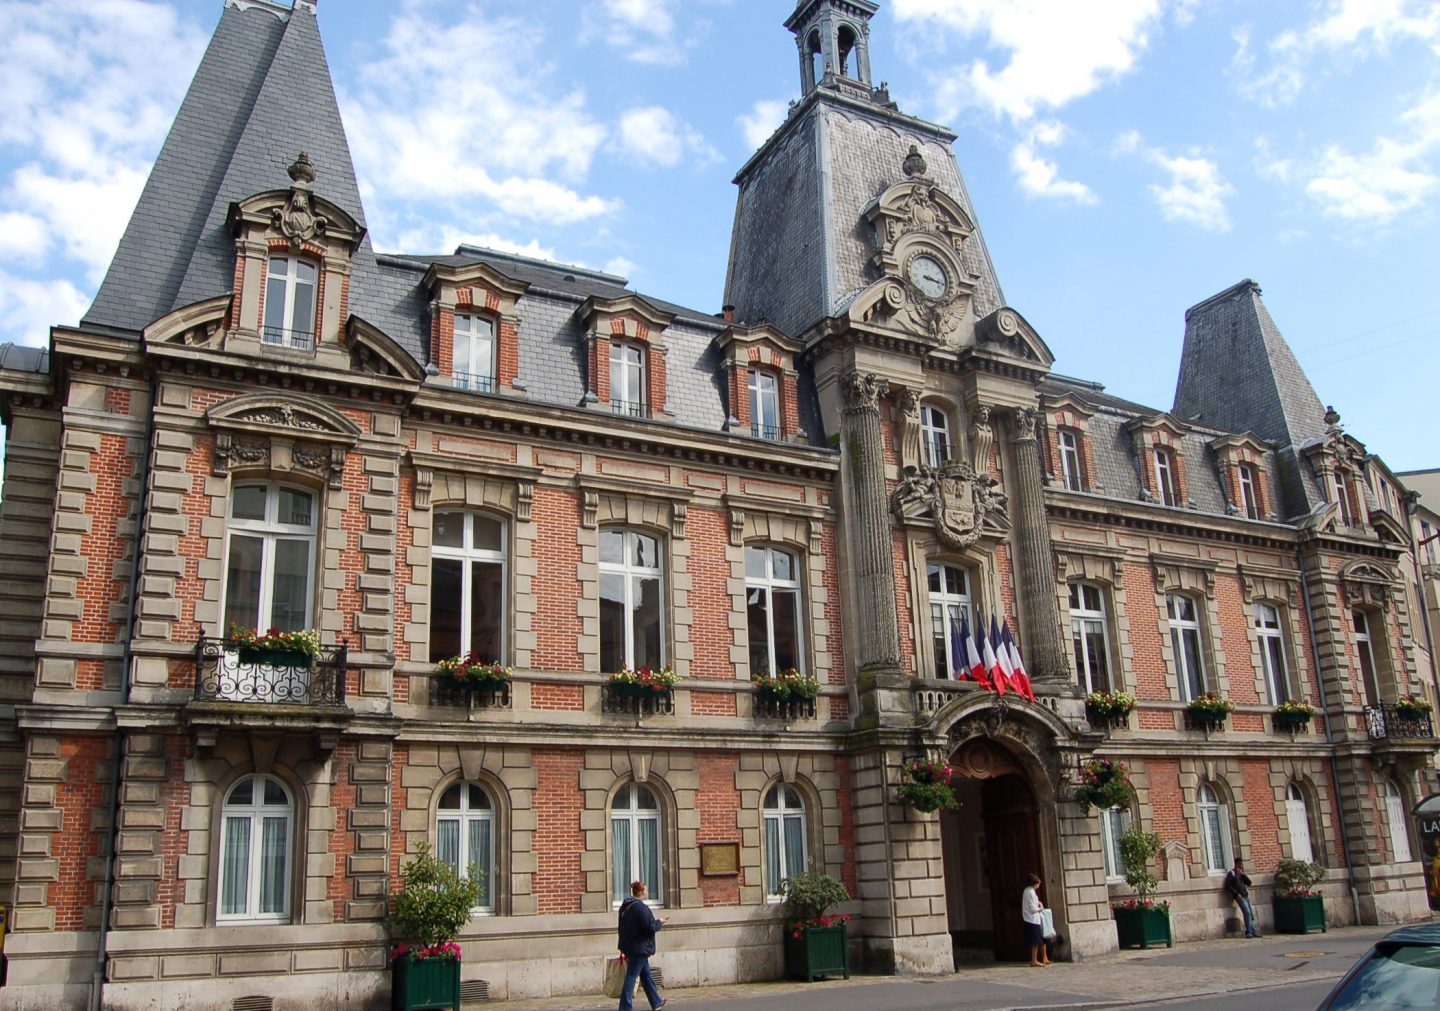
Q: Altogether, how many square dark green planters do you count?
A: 4